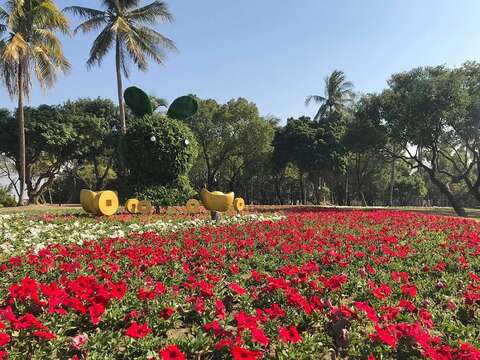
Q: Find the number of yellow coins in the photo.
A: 5